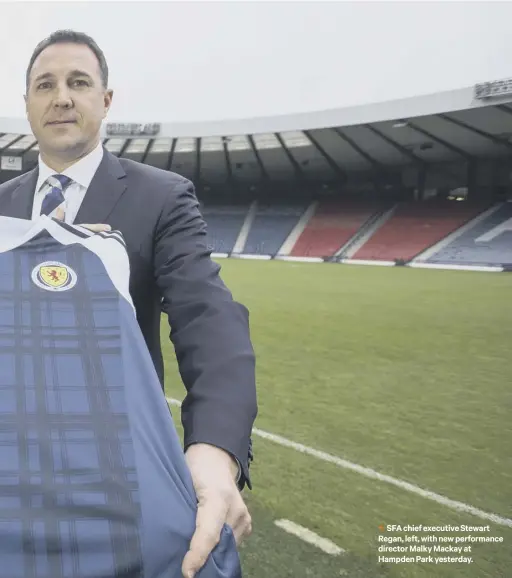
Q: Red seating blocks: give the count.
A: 2